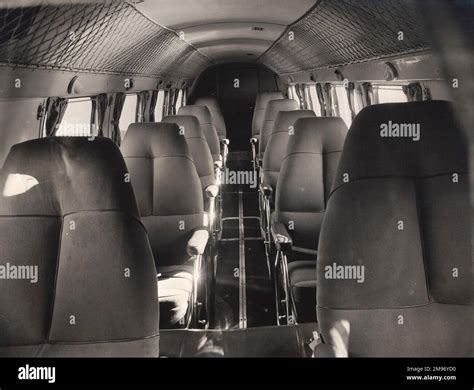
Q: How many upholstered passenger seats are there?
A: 10